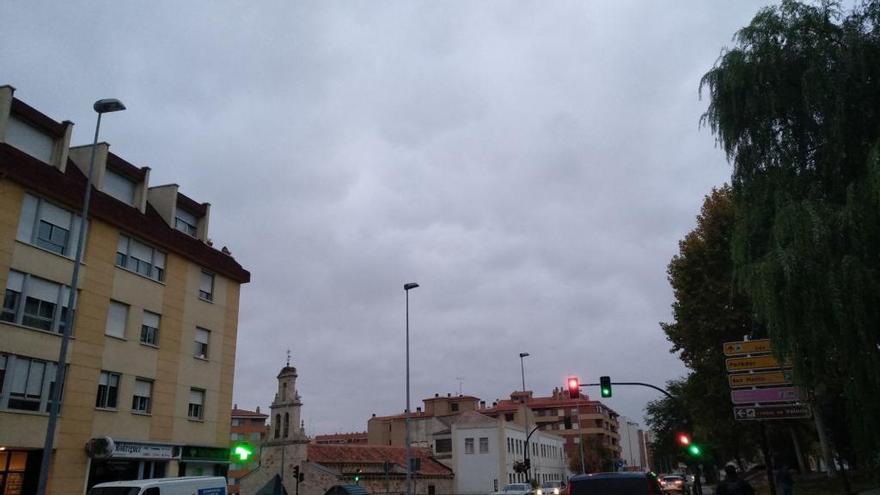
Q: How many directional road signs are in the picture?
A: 5